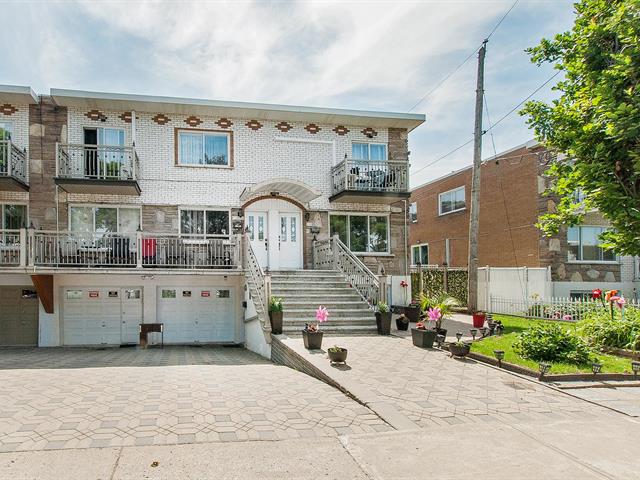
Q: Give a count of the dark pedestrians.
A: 0